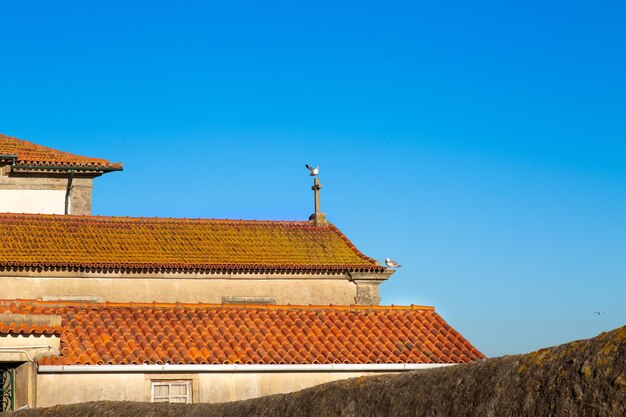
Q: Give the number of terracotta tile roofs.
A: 3